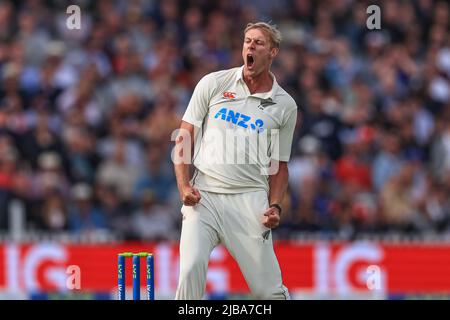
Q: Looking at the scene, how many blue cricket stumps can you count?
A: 3